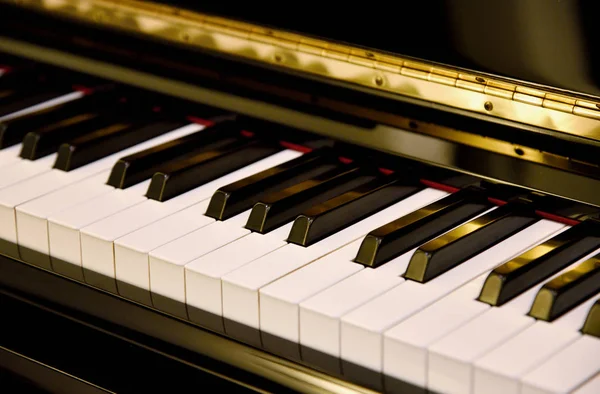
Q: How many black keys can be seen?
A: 15